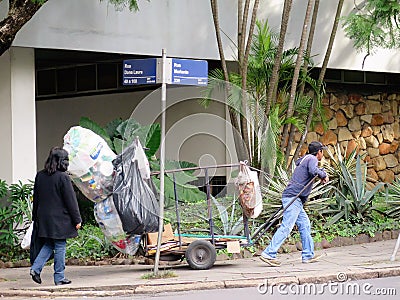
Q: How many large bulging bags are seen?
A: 3